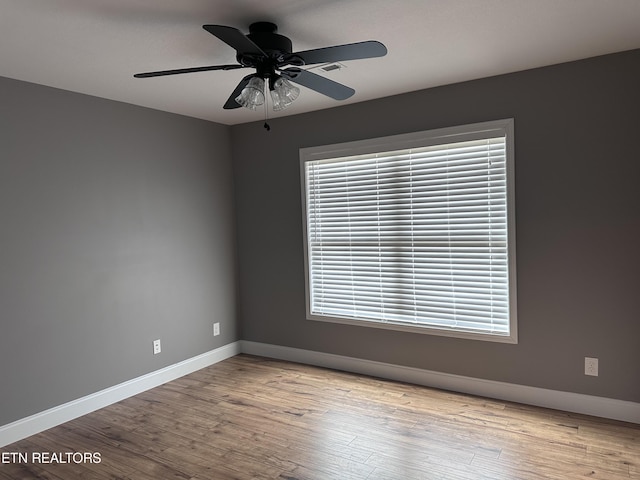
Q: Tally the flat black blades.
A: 5